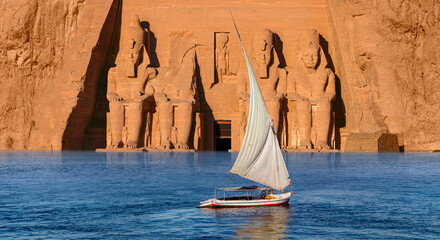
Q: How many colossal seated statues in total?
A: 4